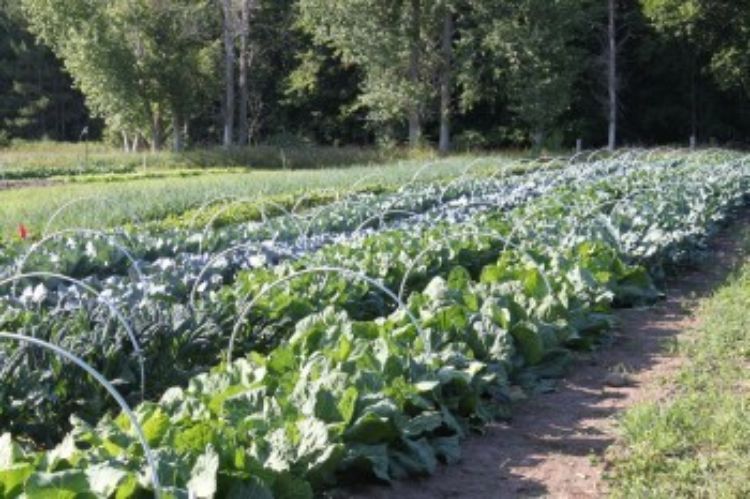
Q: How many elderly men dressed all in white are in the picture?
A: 0